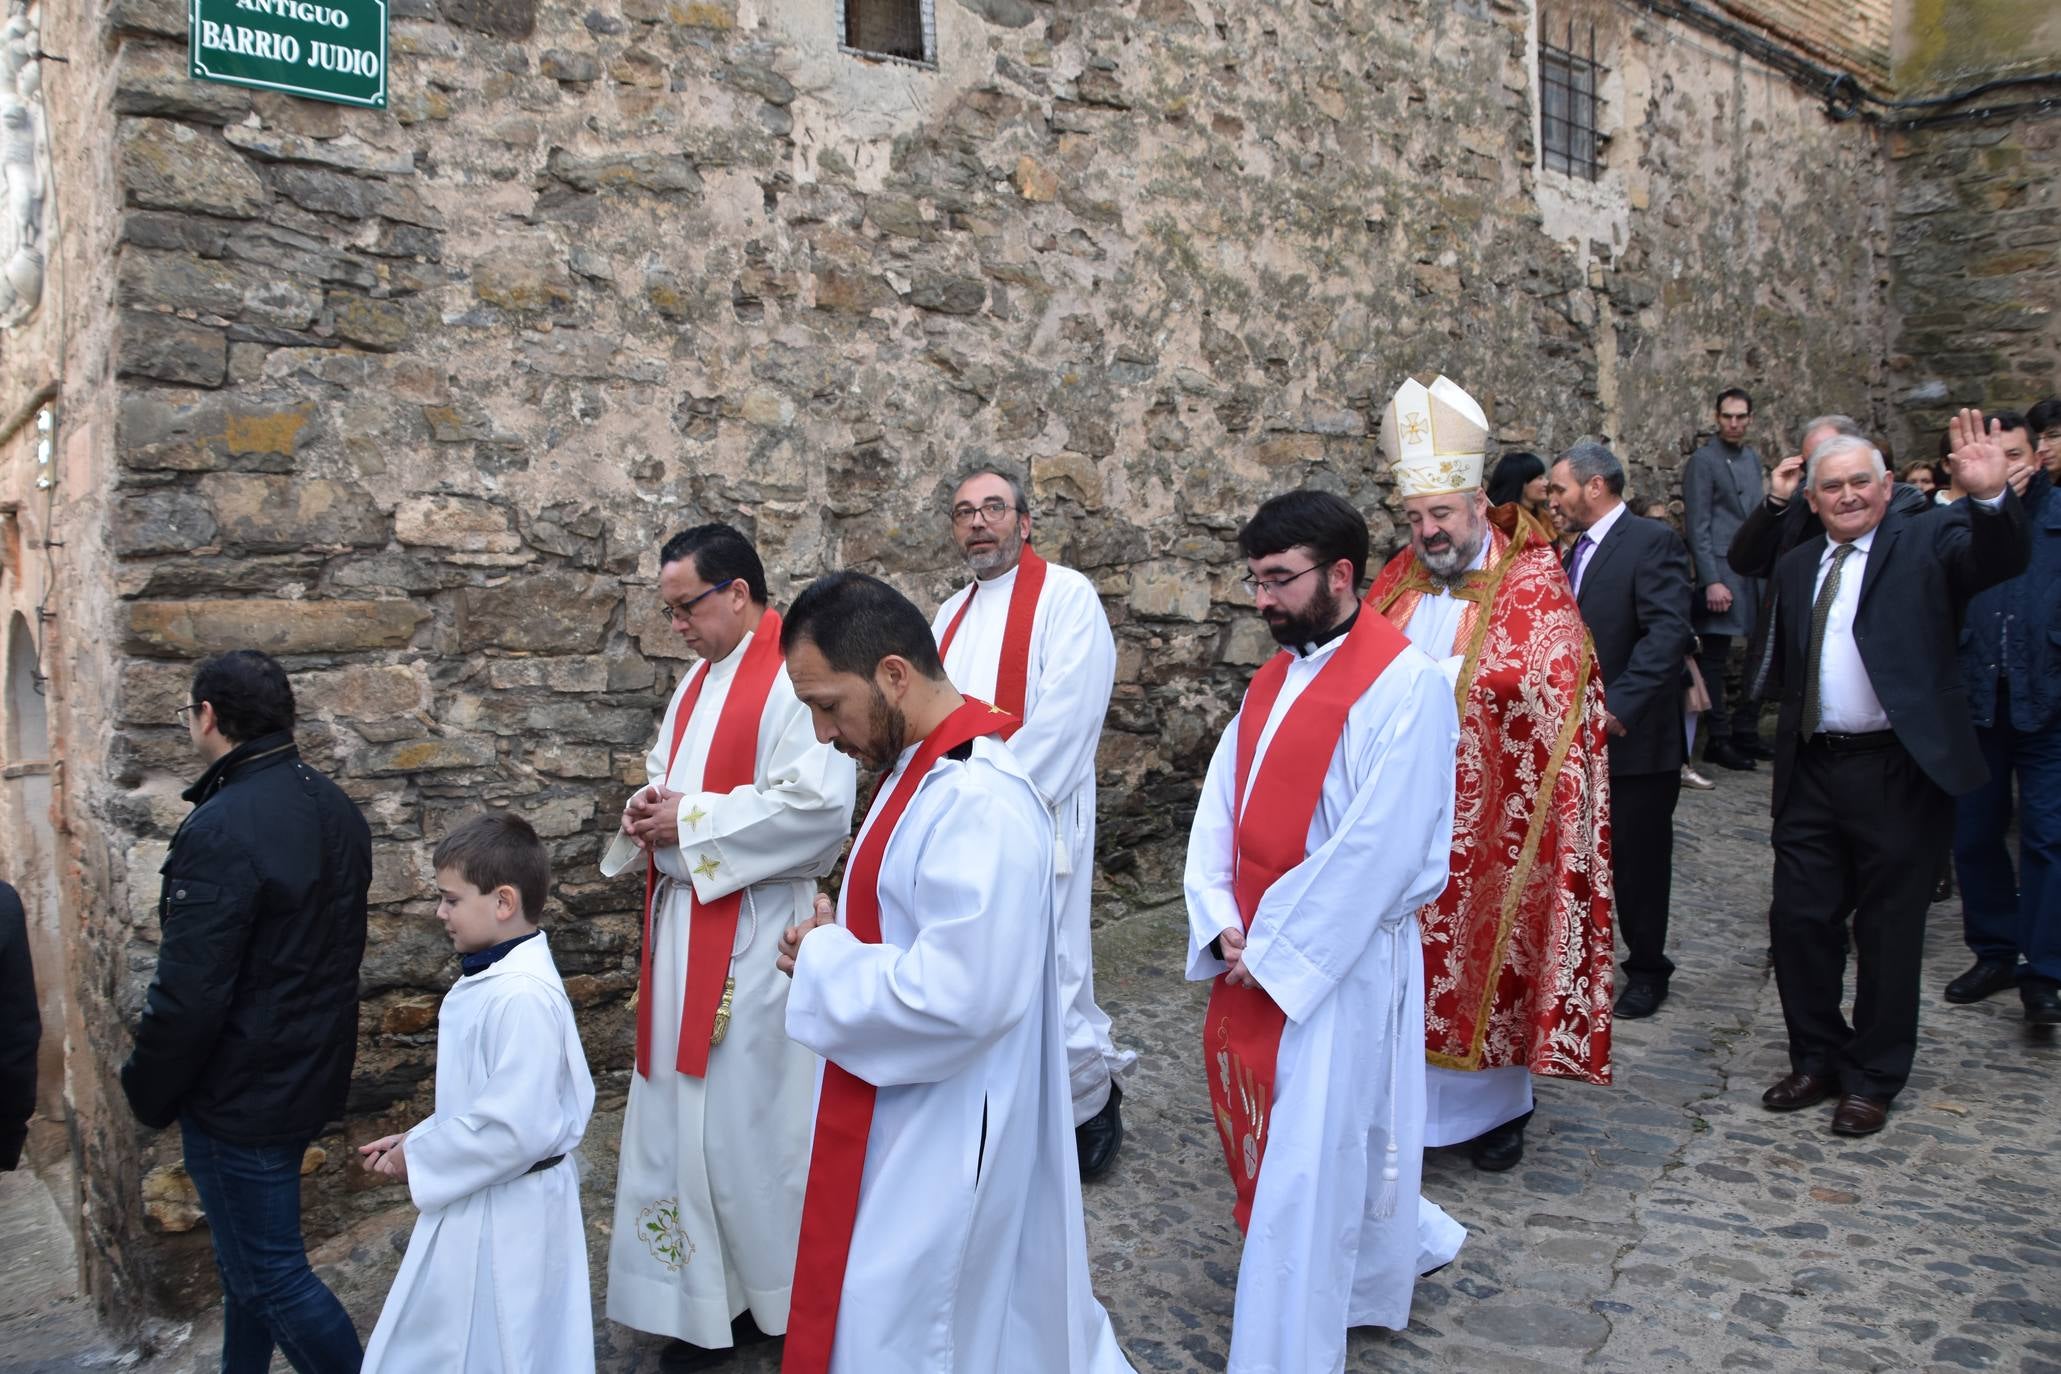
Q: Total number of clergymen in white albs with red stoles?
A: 4